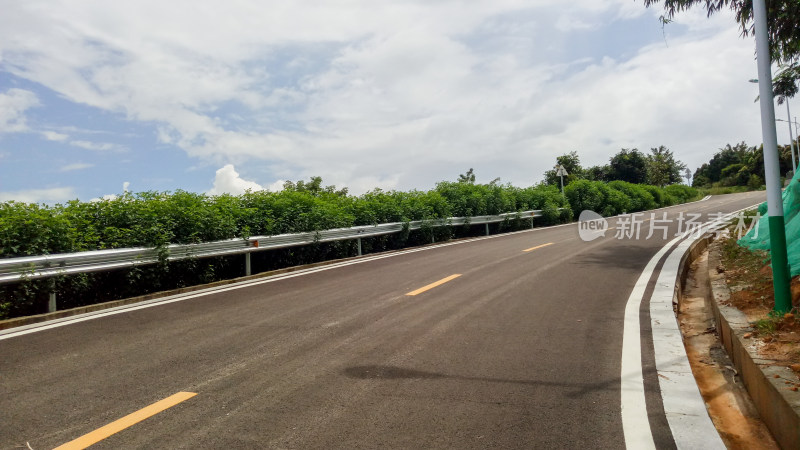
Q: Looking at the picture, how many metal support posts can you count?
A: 6